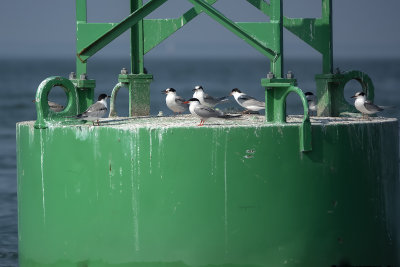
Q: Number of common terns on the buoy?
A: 8